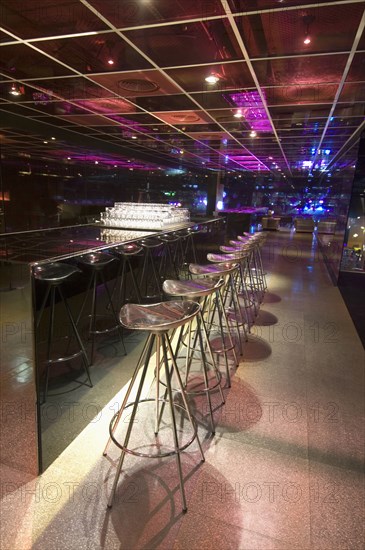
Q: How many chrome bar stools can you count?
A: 8